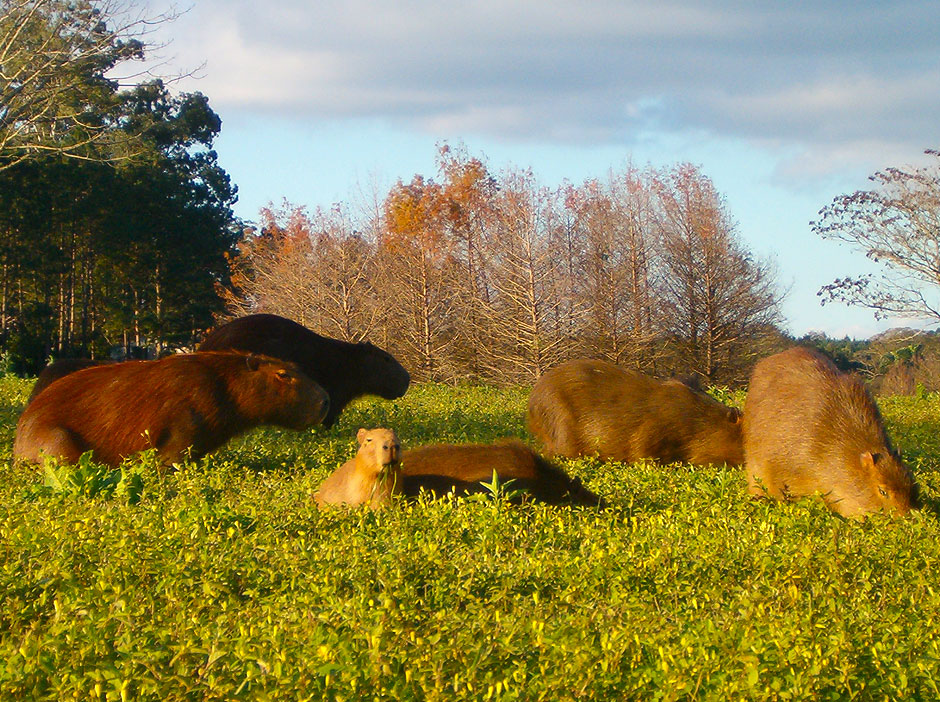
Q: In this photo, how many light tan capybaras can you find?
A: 1